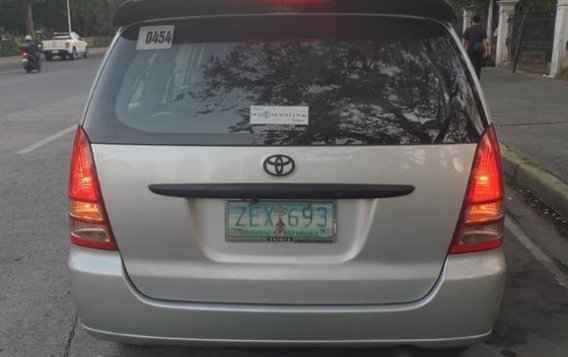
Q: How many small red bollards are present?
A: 0